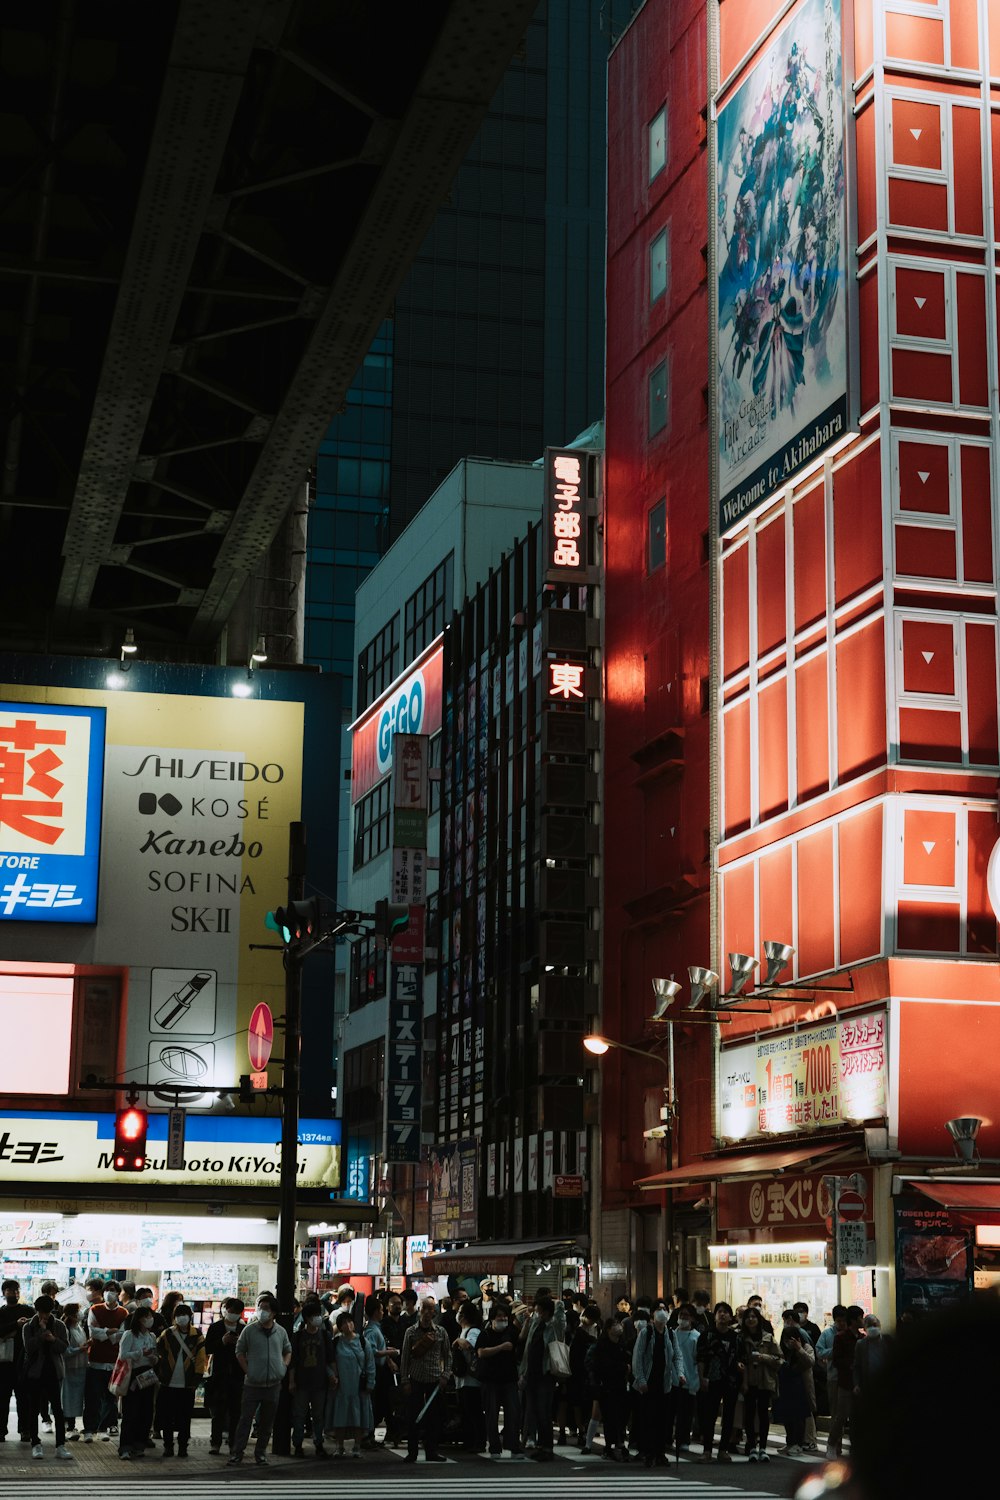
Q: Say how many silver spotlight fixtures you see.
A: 5